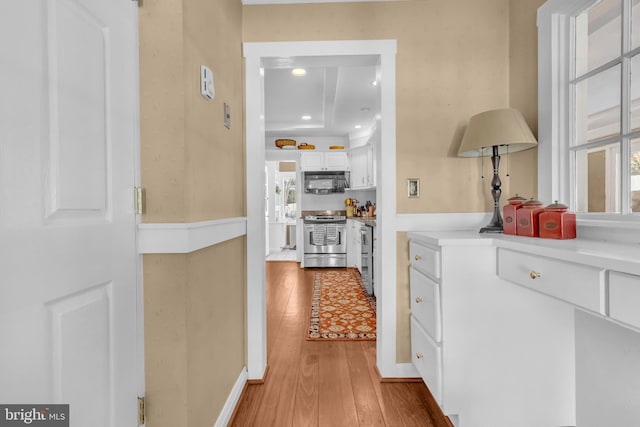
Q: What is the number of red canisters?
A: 3